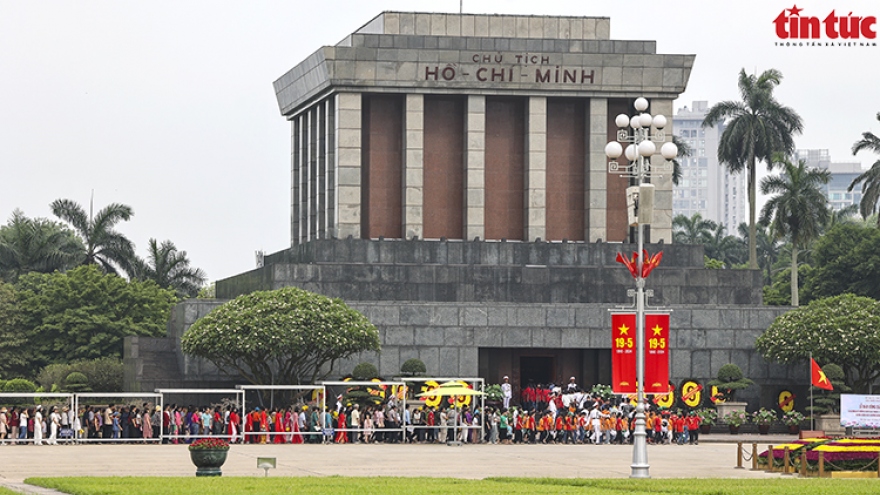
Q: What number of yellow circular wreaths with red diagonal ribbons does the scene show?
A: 11